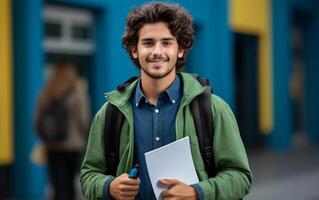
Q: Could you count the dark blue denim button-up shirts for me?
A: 1